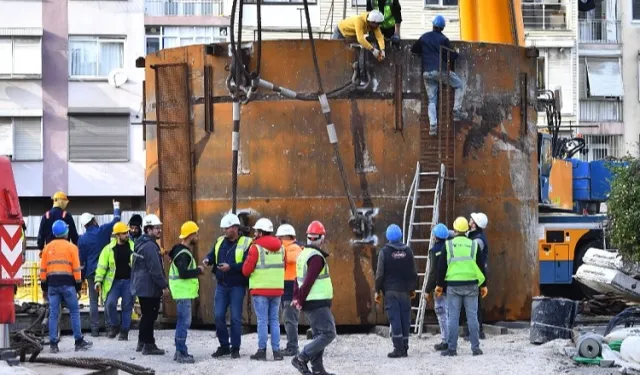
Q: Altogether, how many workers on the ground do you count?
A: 15